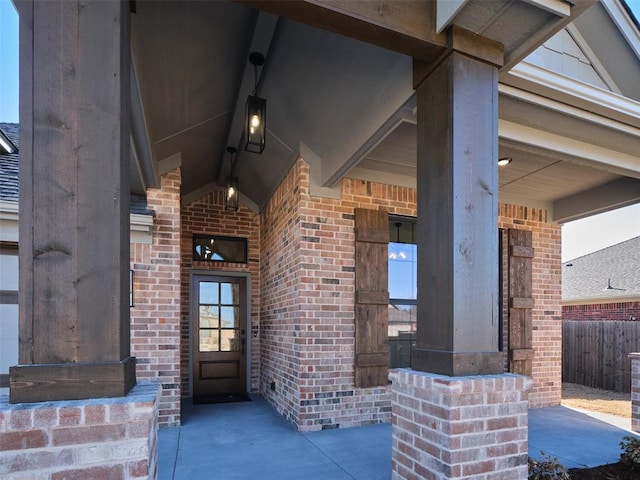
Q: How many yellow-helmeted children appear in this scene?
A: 0